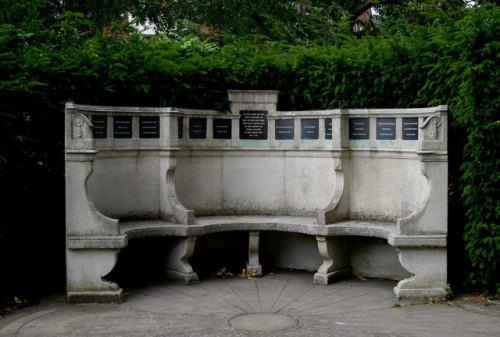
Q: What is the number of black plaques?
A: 13